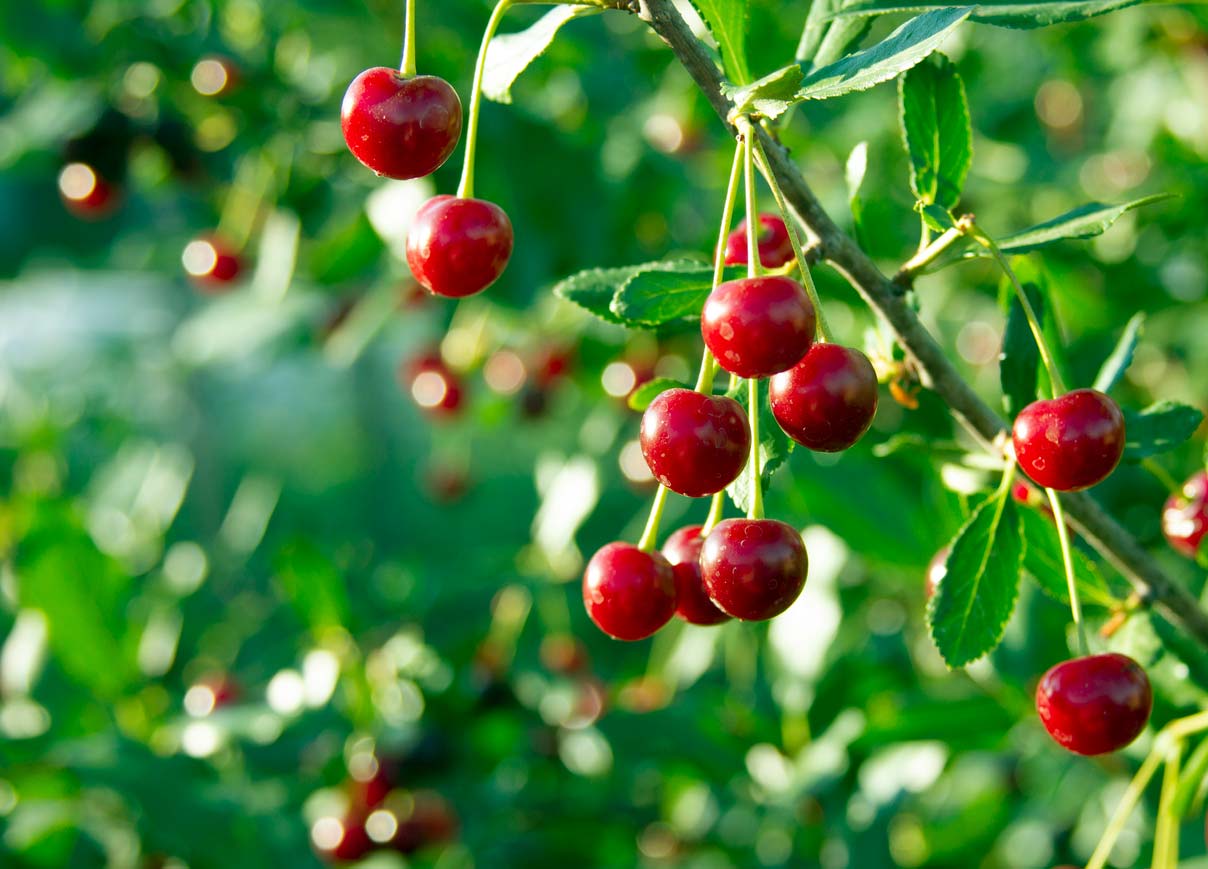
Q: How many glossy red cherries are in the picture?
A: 12